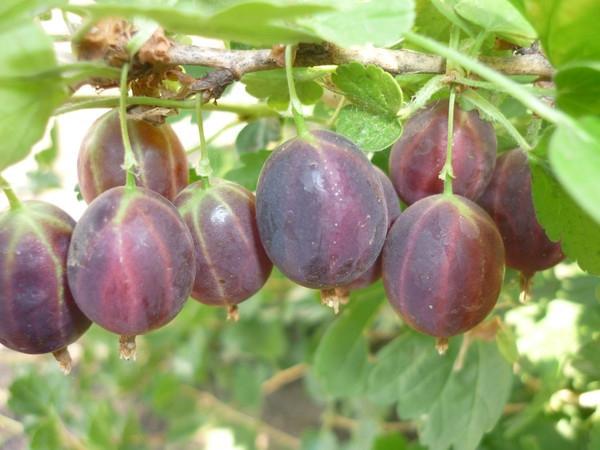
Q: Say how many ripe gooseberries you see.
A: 9